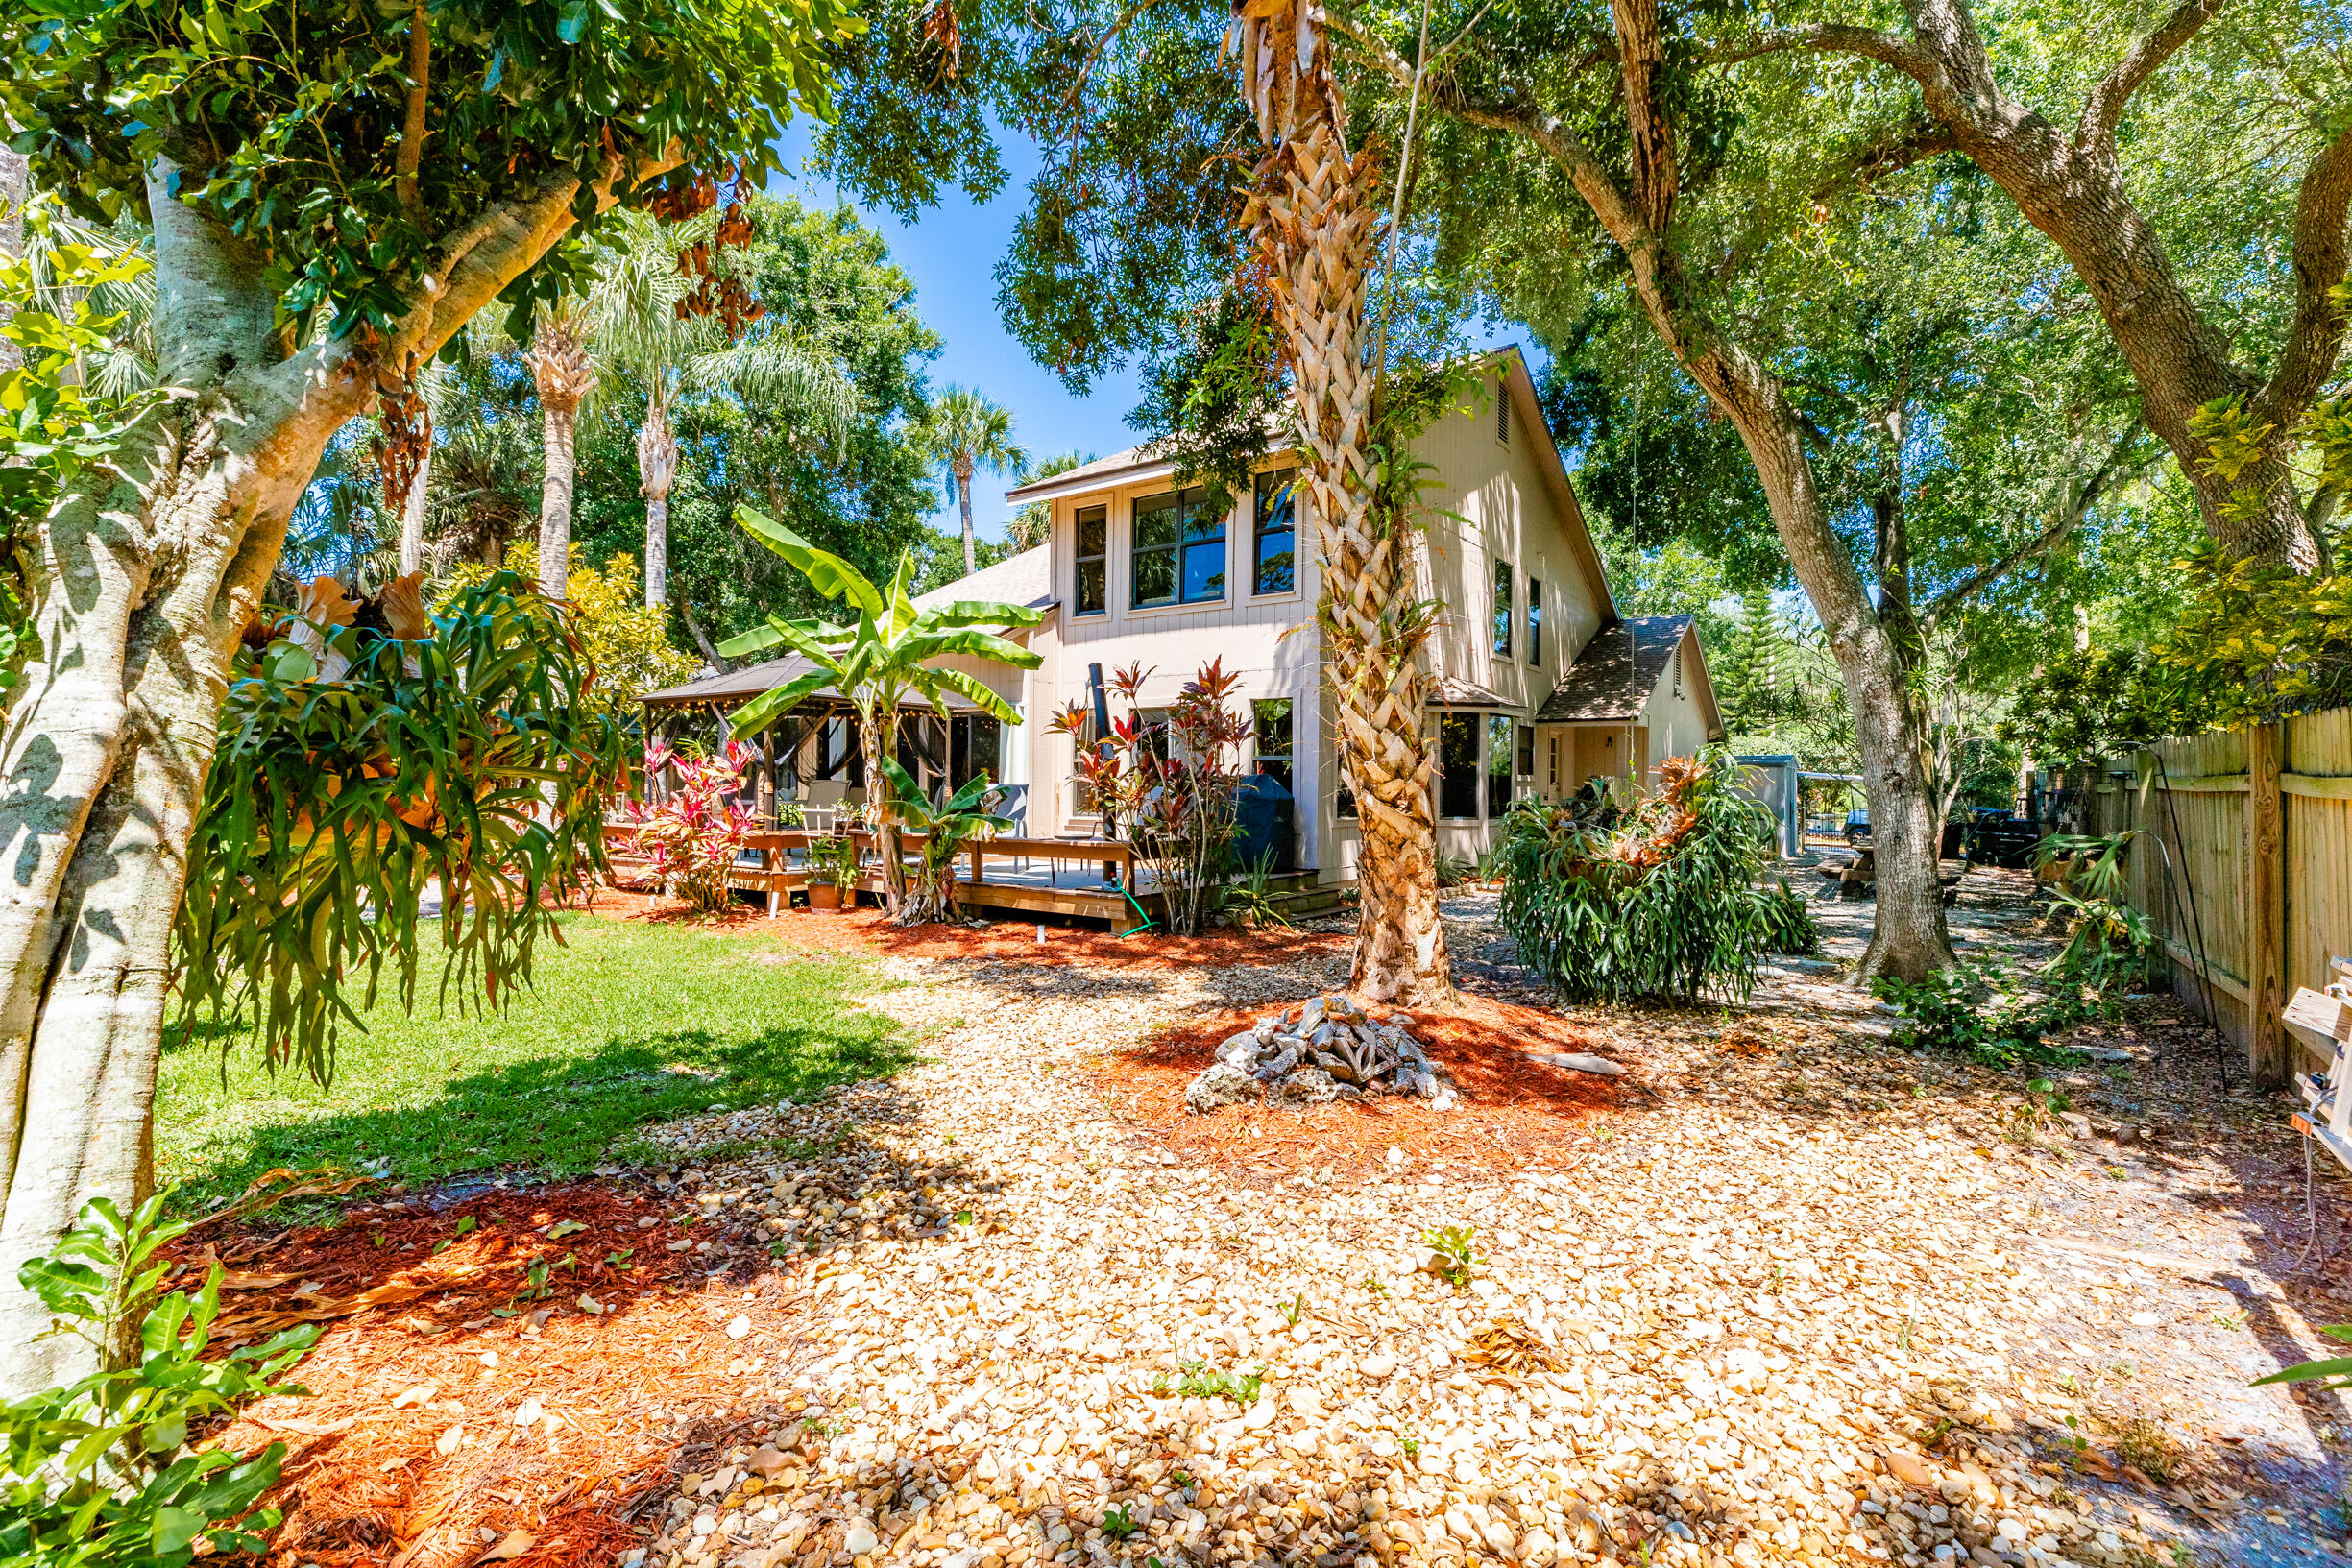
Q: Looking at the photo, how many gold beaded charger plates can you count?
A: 0